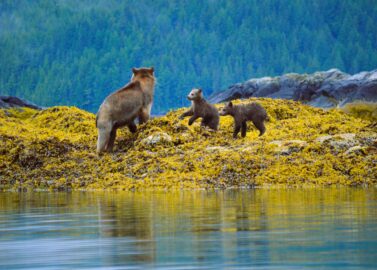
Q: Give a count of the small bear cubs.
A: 2